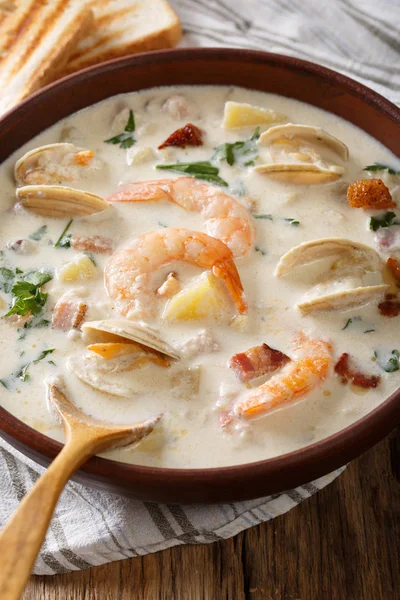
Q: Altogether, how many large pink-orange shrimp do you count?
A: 3